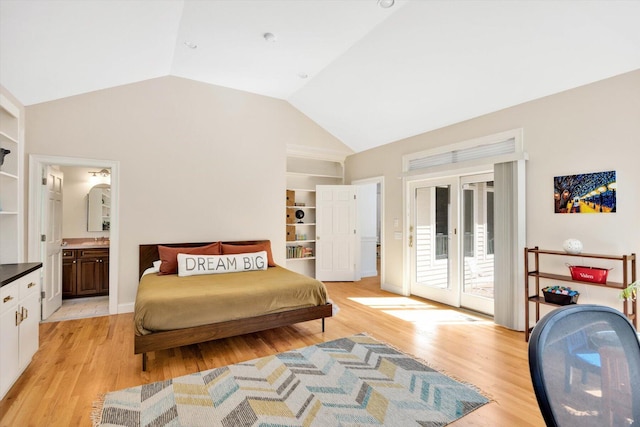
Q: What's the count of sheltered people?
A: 0